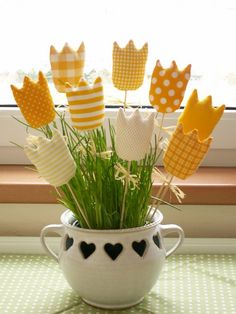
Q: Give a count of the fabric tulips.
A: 9